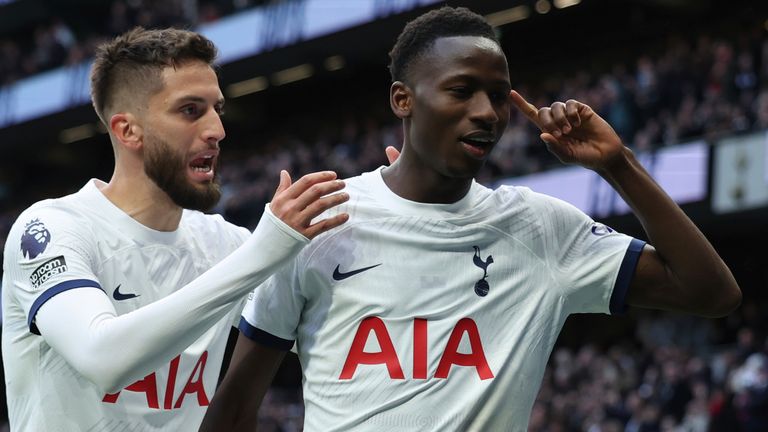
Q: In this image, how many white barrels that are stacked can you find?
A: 0